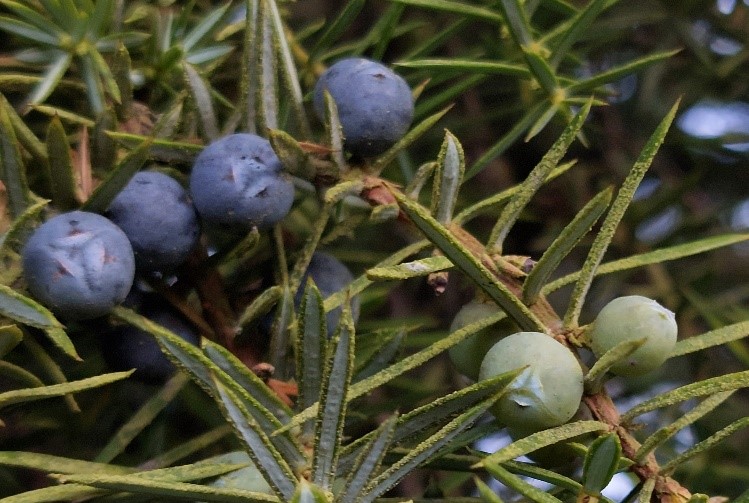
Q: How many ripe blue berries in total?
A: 6